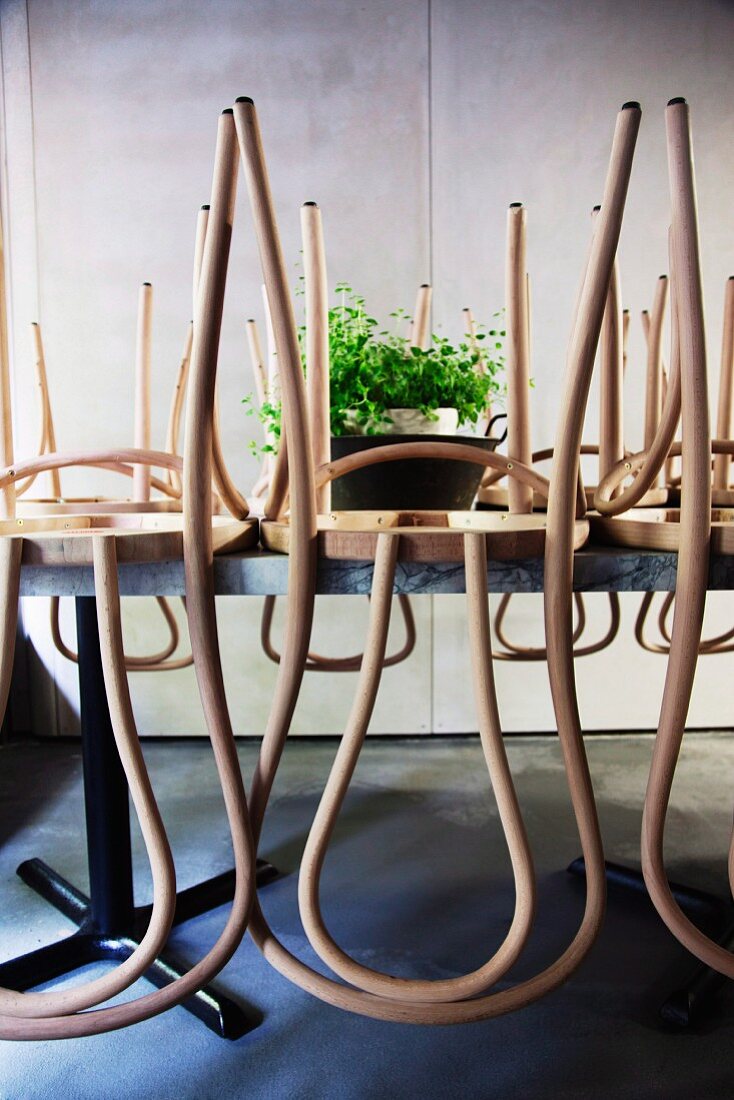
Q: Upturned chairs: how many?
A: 7